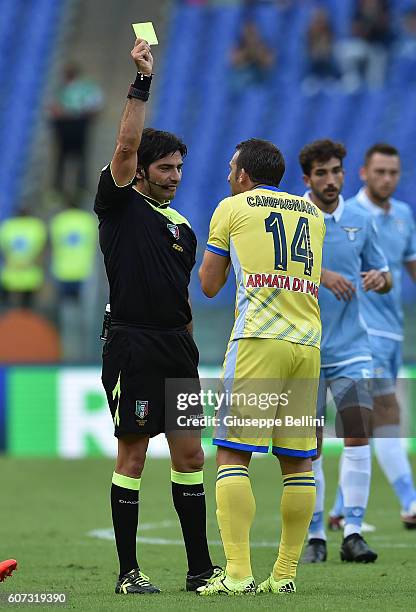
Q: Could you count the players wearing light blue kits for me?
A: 2